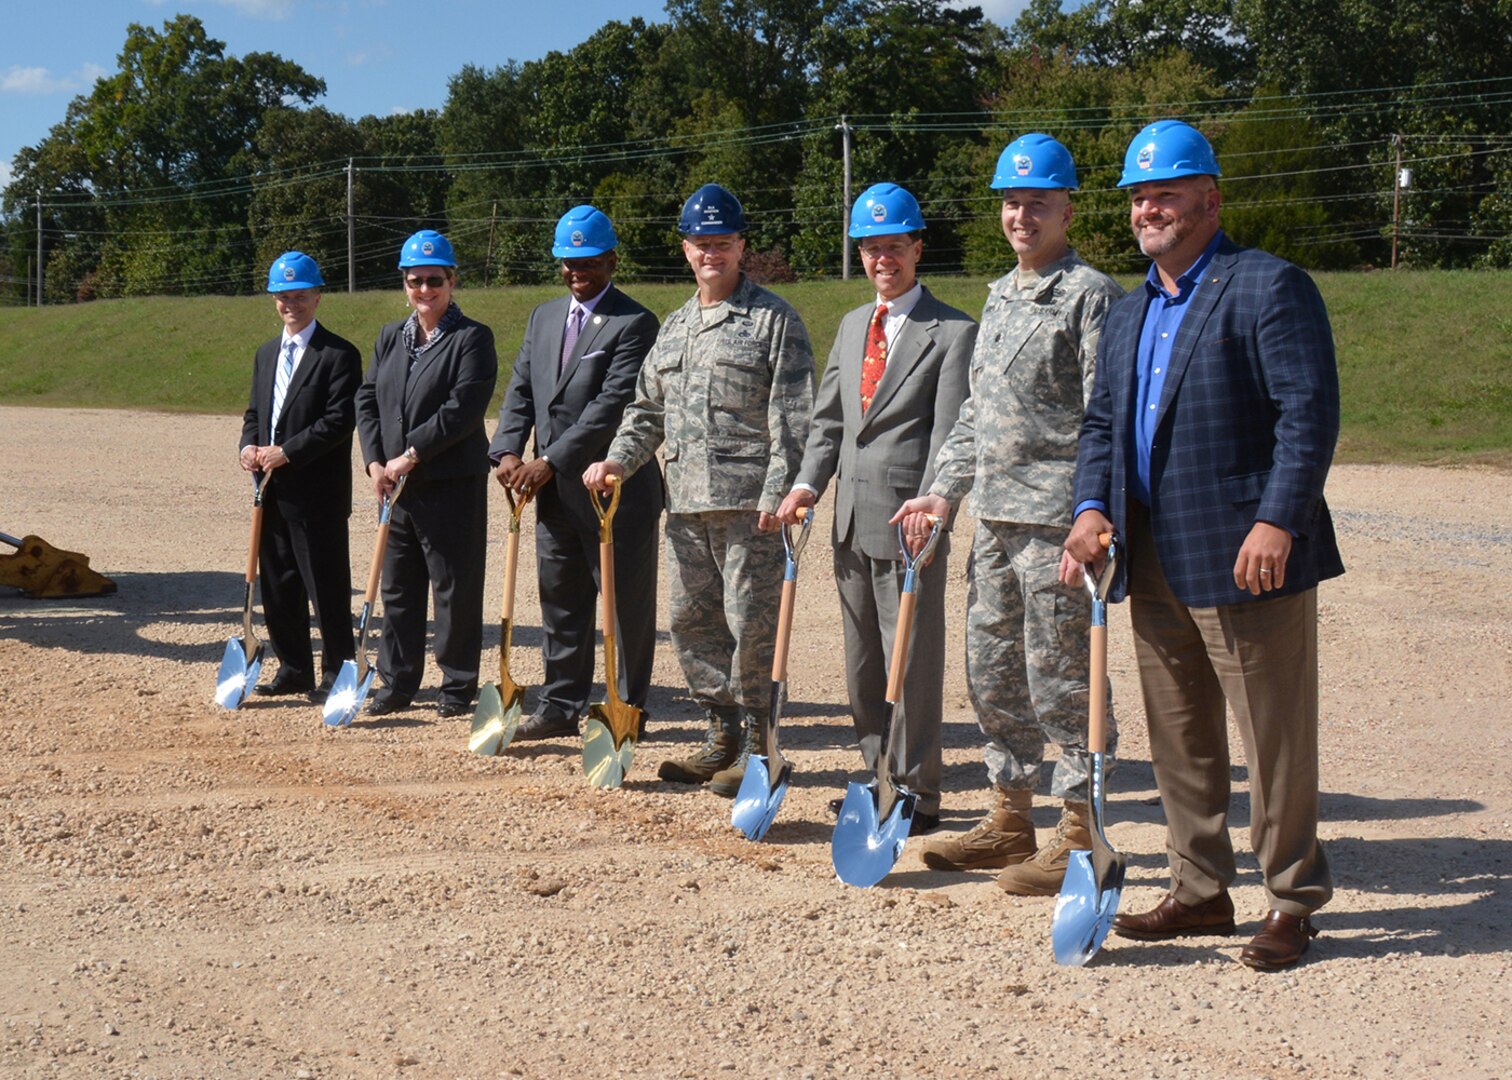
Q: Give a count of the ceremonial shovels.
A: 7